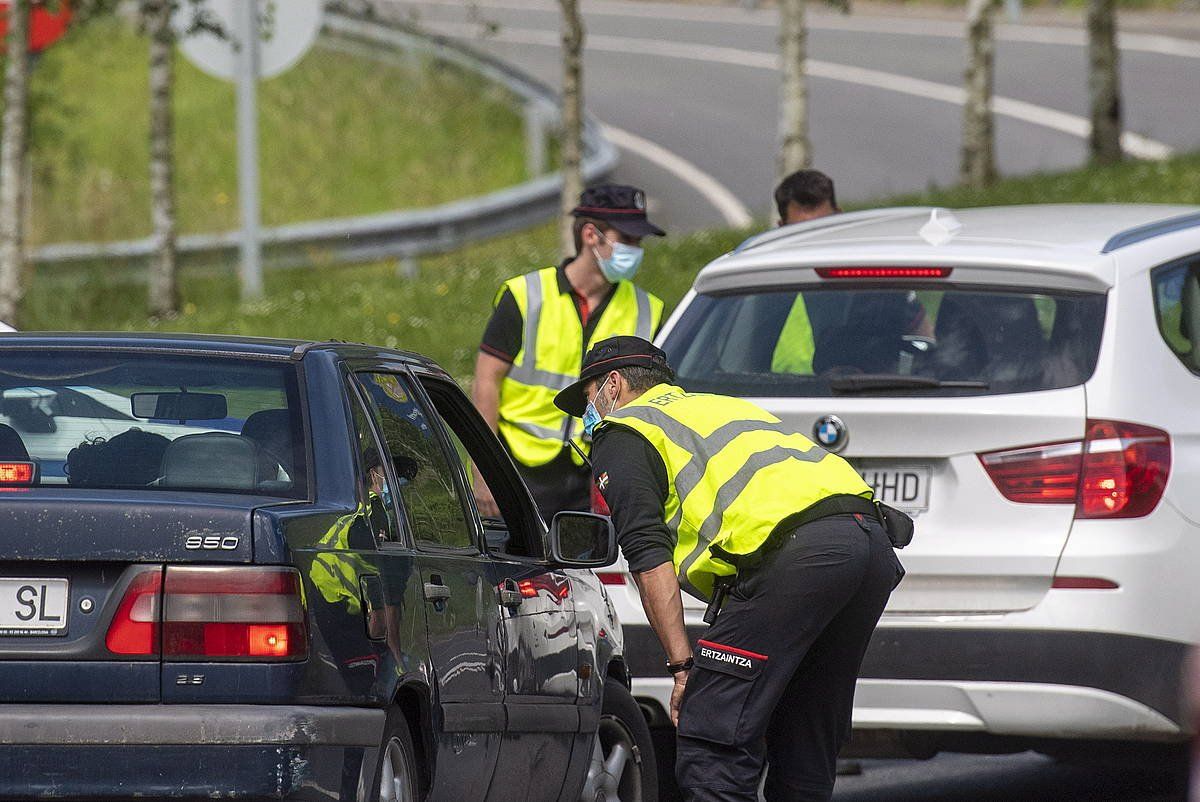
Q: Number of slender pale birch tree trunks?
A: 6